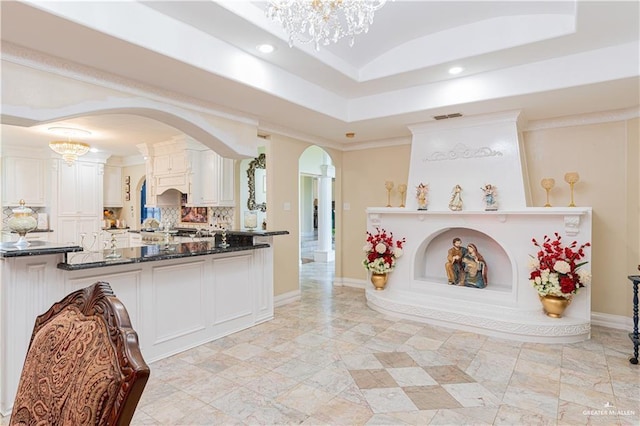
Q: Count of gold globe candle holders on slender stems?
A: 4